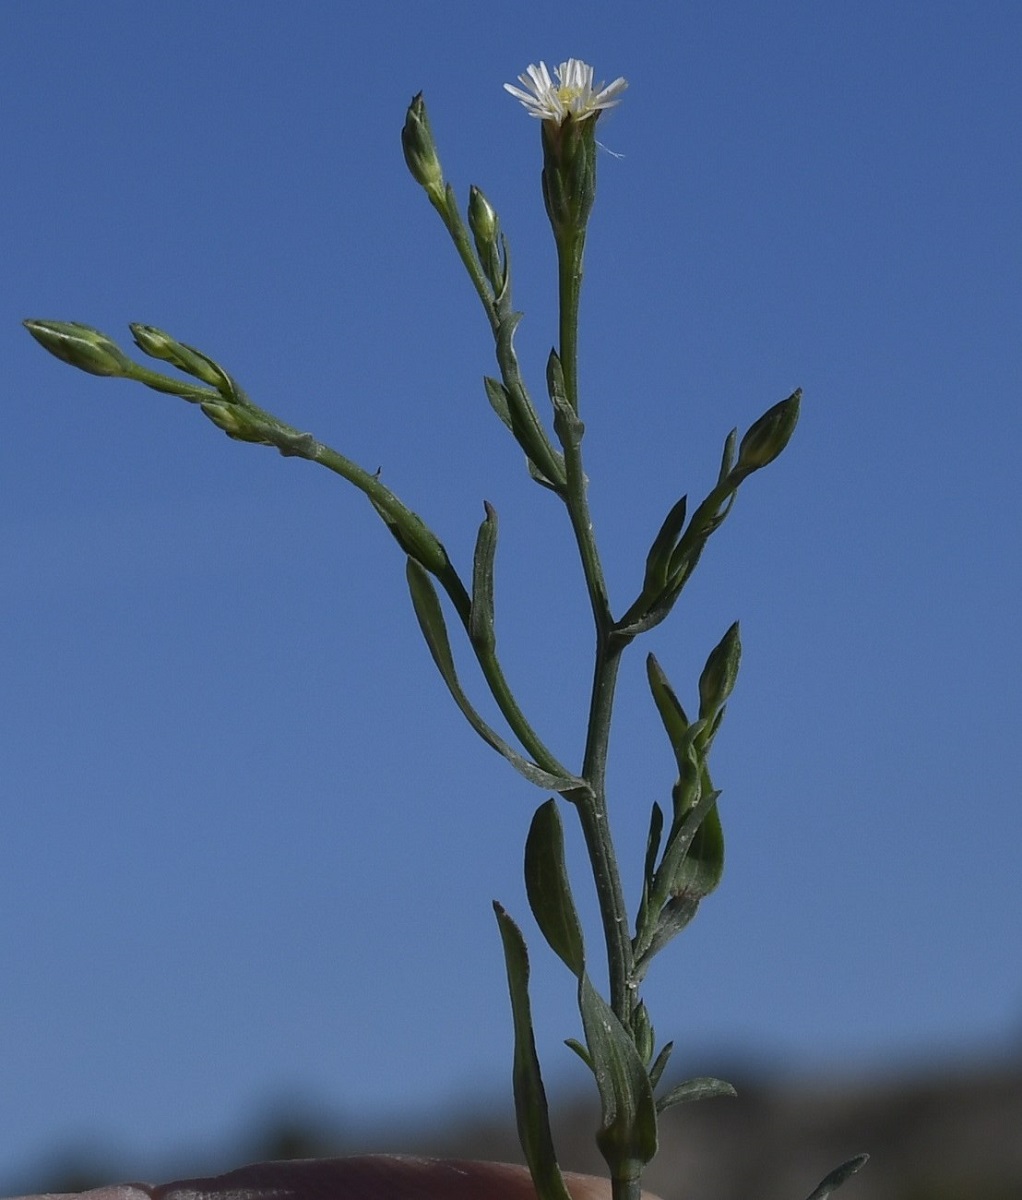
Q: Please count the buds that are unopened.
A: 7